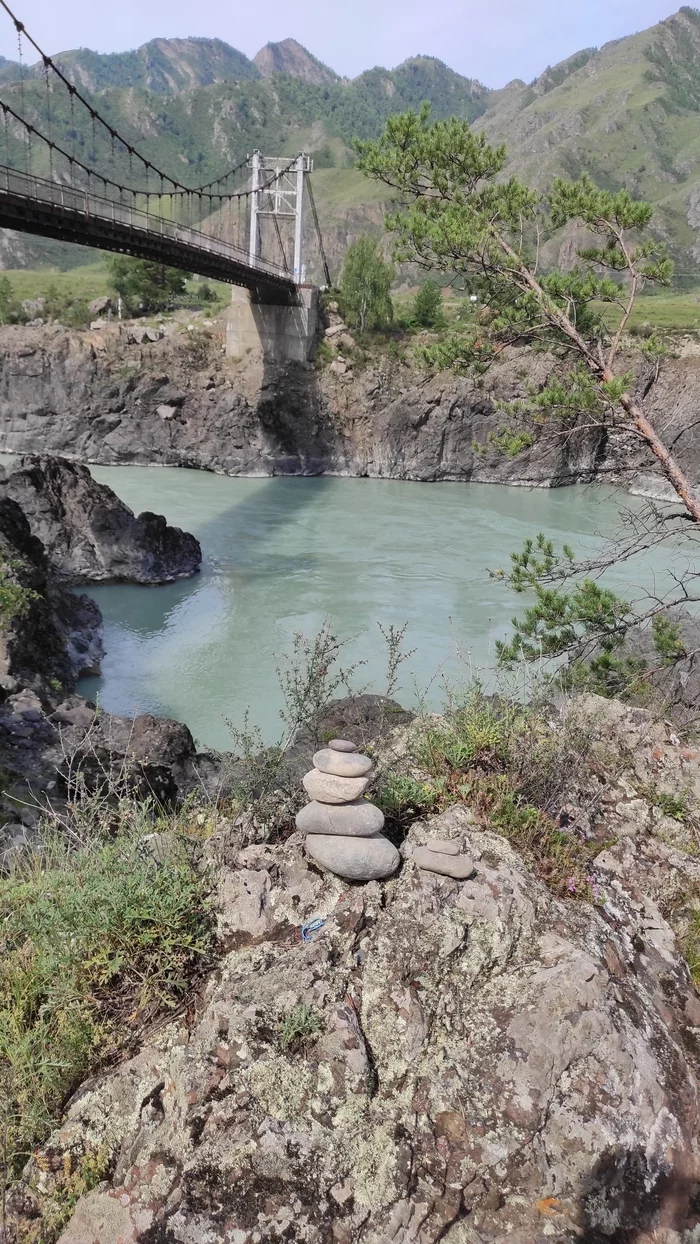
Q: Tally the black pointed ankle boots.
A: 0